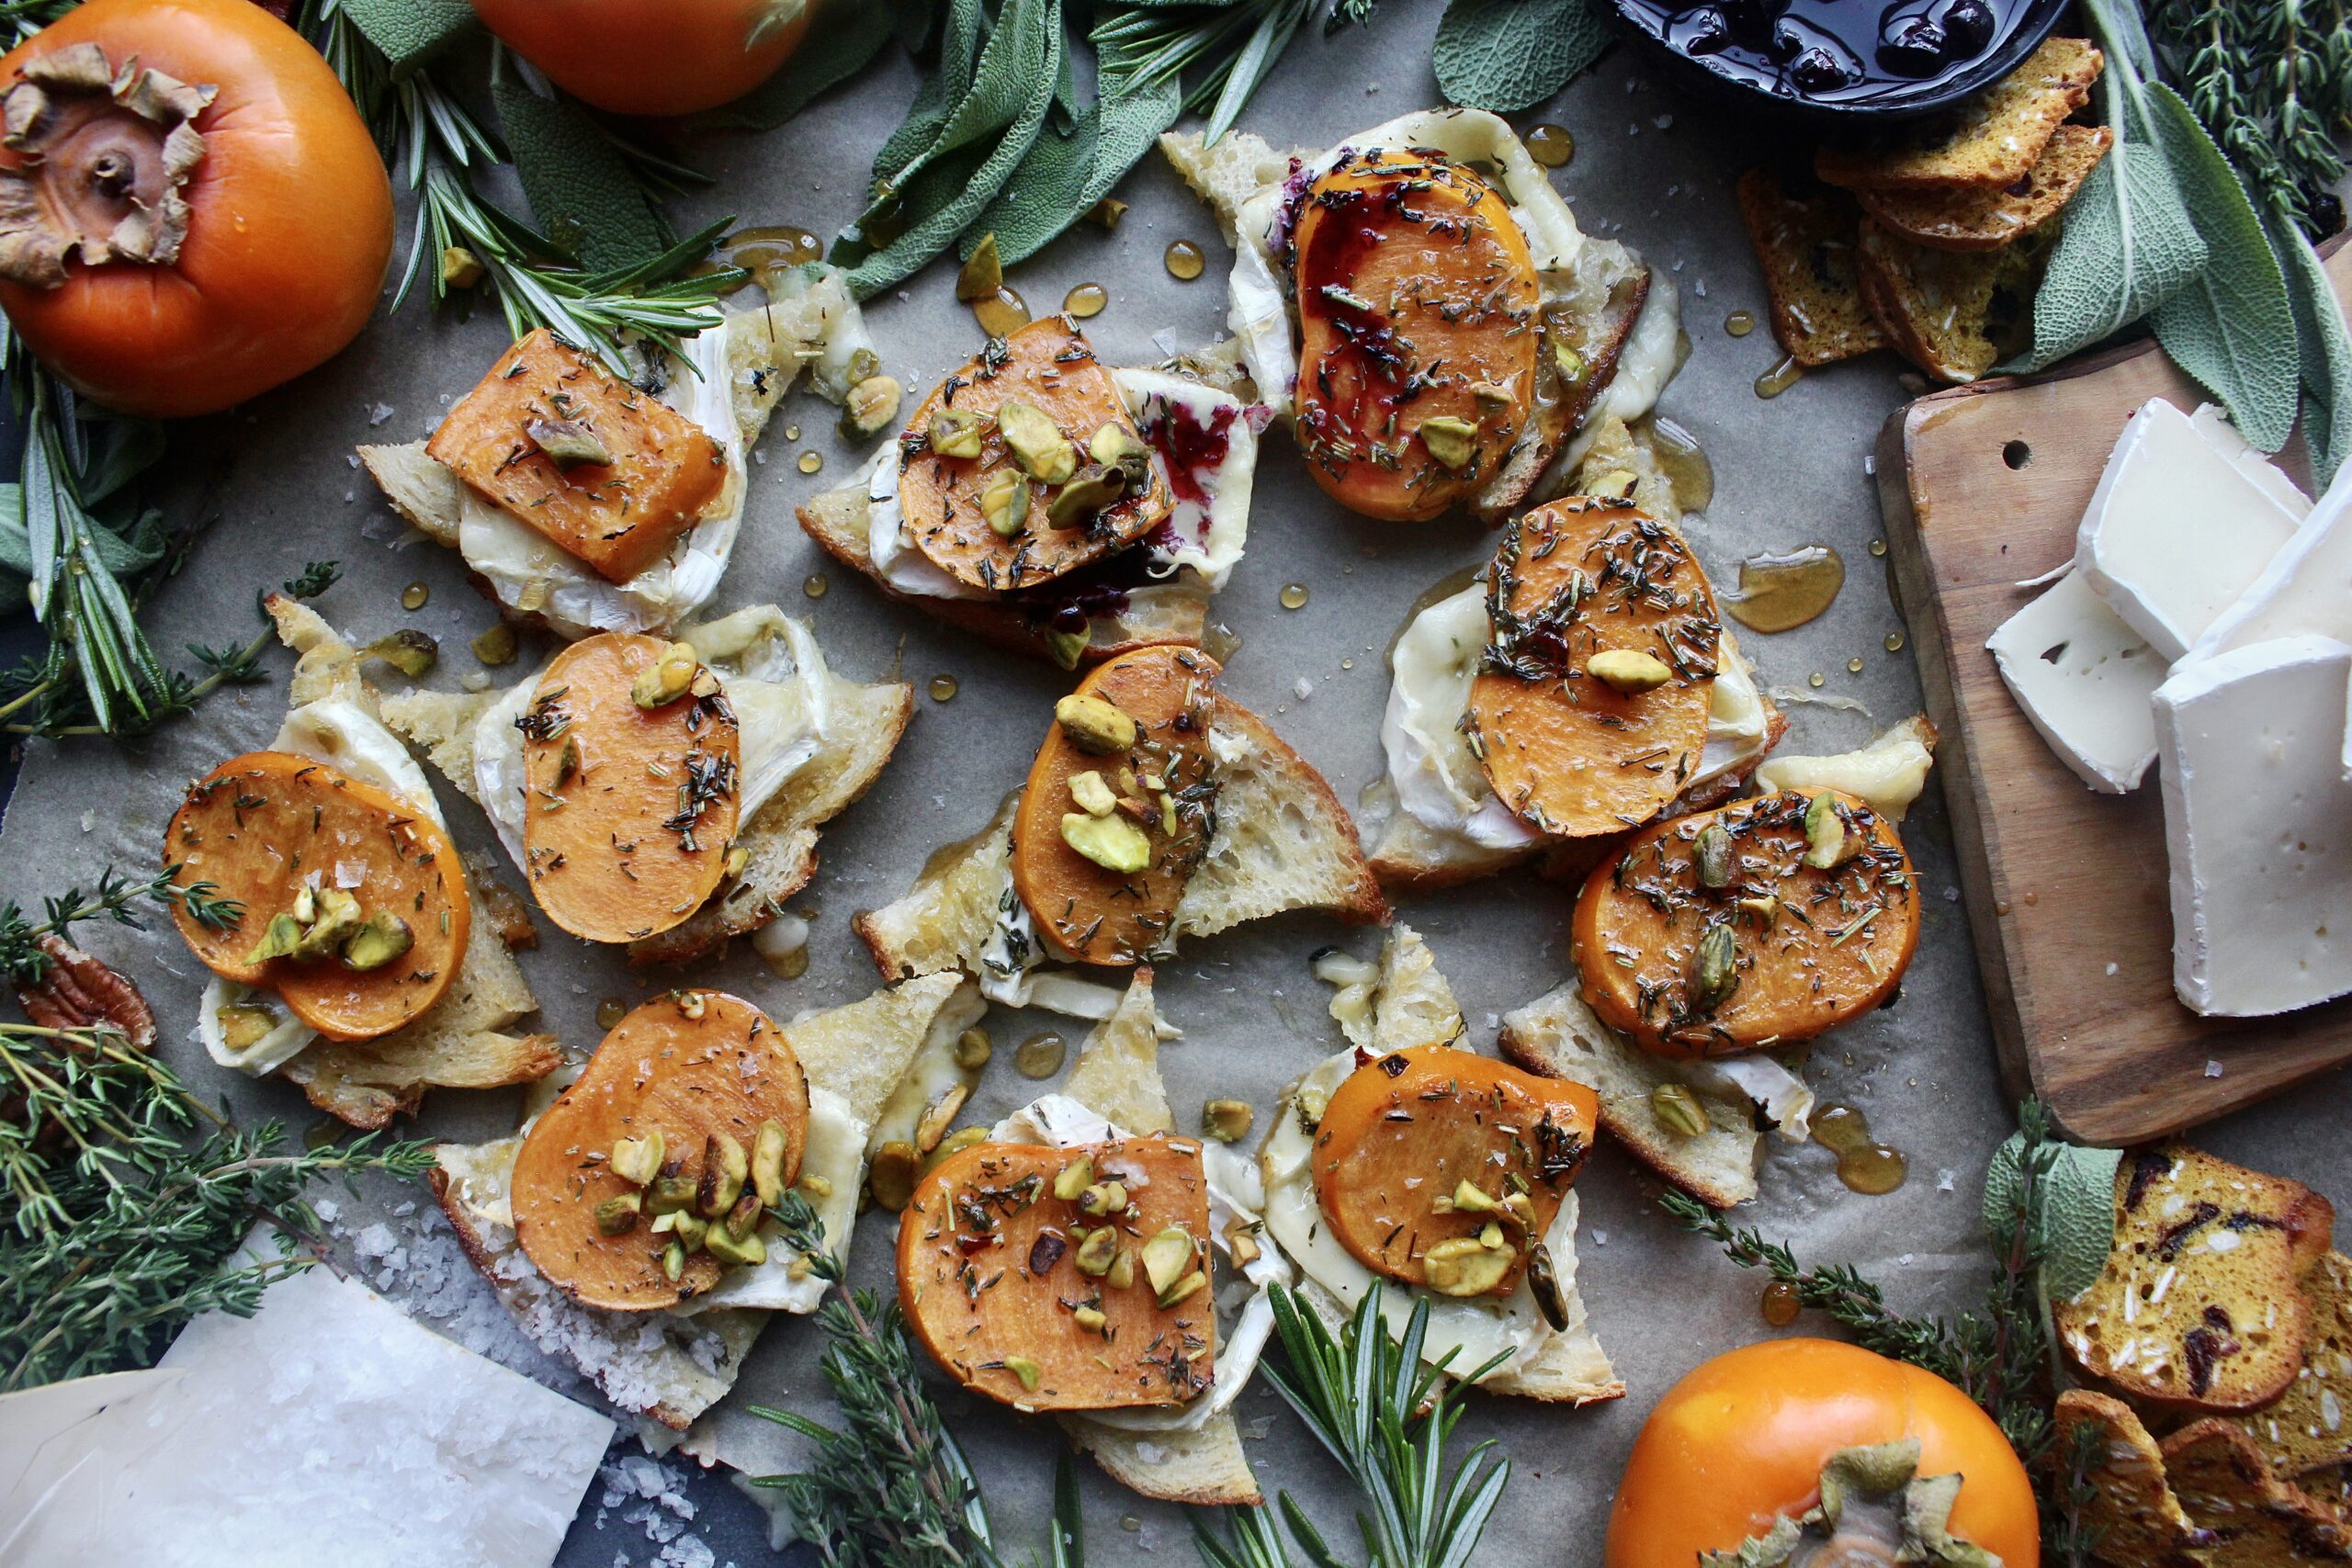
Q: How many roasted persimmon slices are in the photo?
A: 11